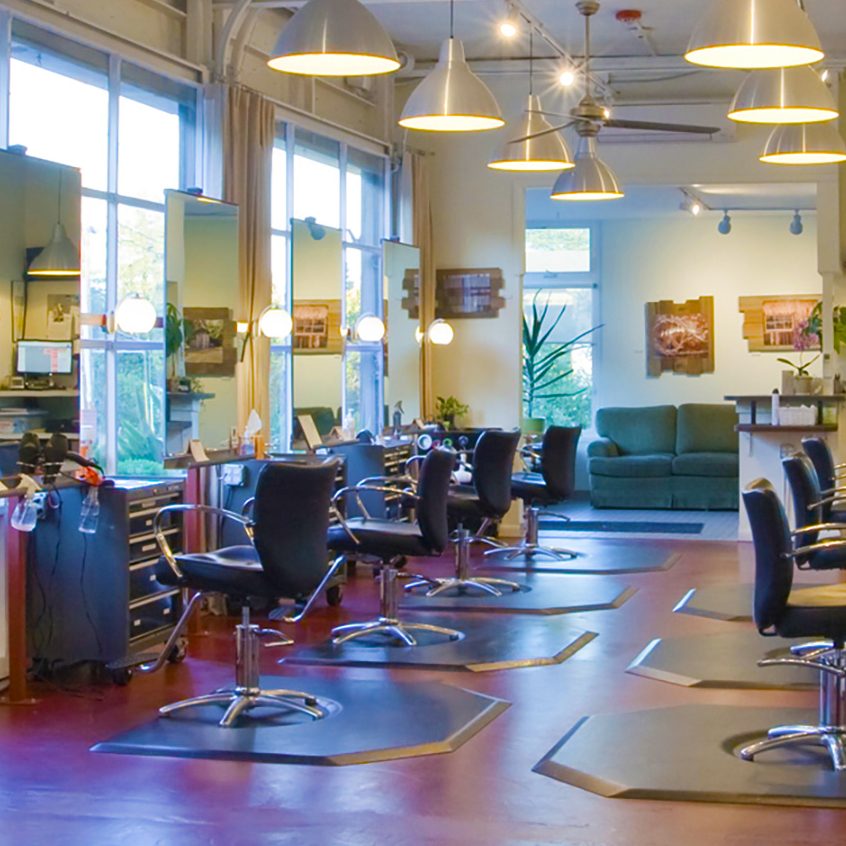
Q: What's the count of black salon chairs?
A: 7